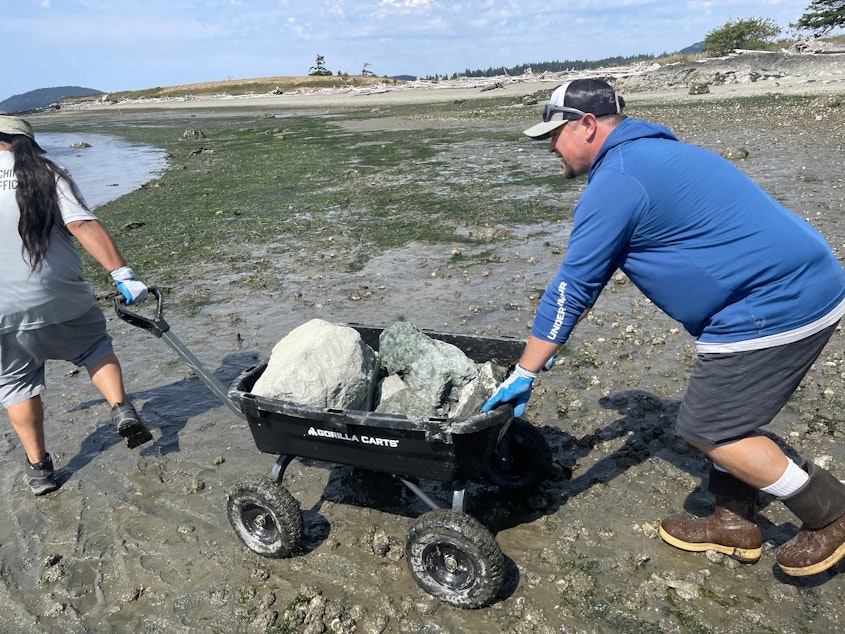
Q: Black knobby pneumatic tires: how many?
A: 3